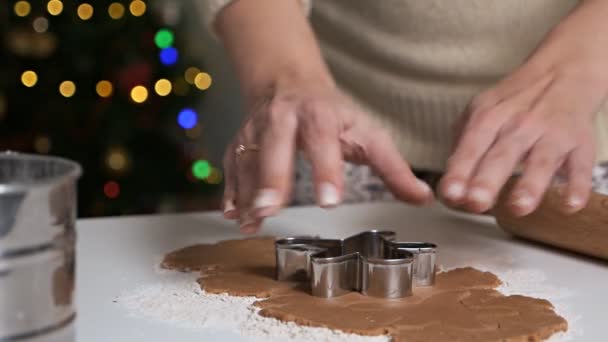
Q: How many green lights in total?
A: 2